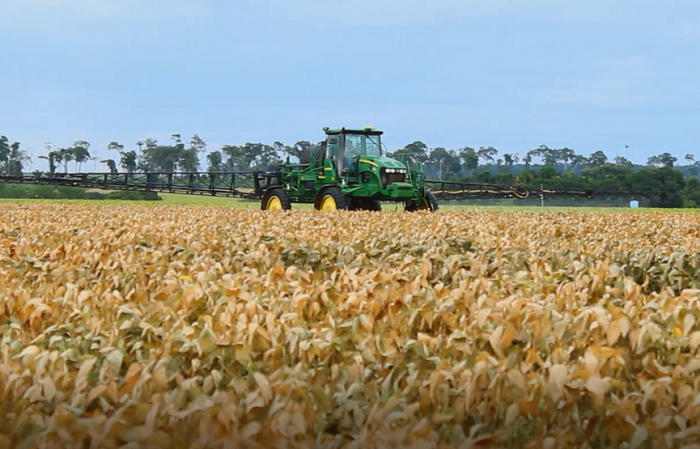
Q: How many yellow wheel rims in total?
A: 2